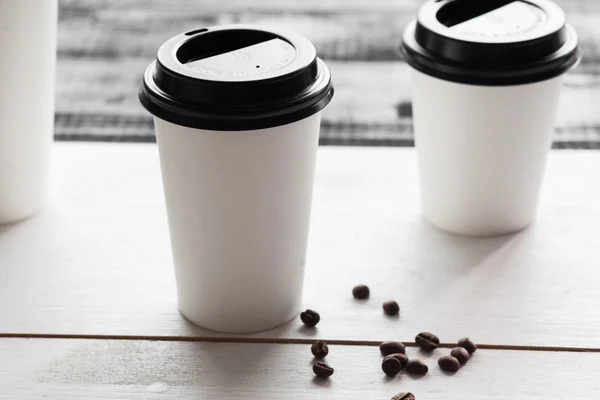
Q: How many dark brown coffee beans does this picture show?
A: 14